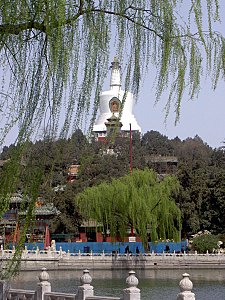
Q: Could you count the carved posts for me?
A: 4